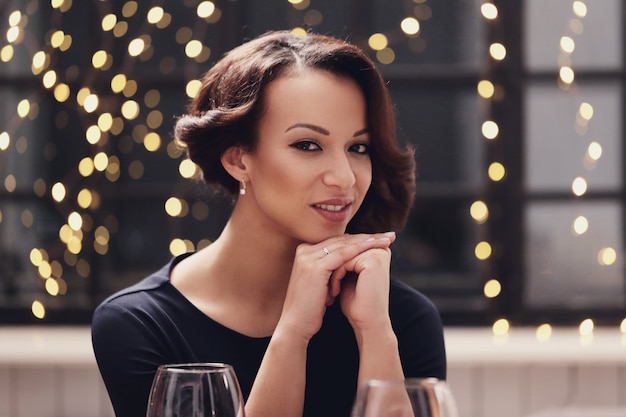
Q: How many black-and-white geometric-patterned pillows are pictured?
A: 0